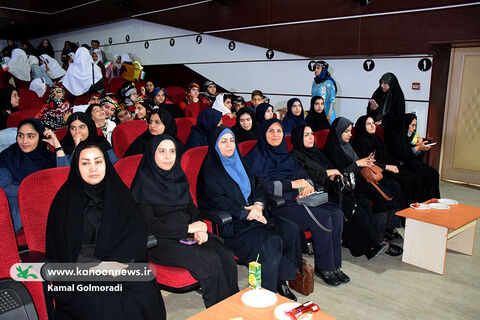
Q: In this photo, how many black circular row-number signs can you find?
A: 10